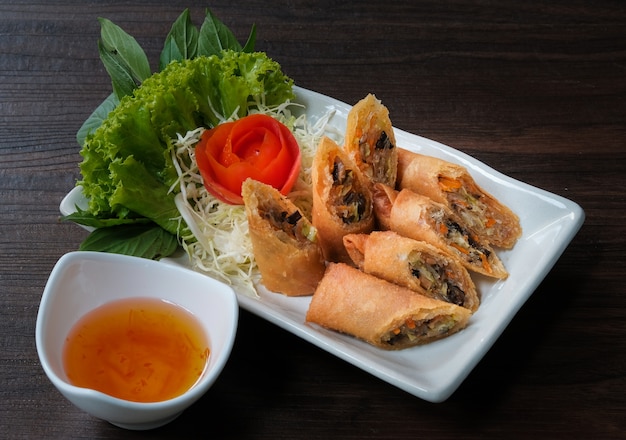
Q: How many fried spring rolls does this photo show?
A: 7